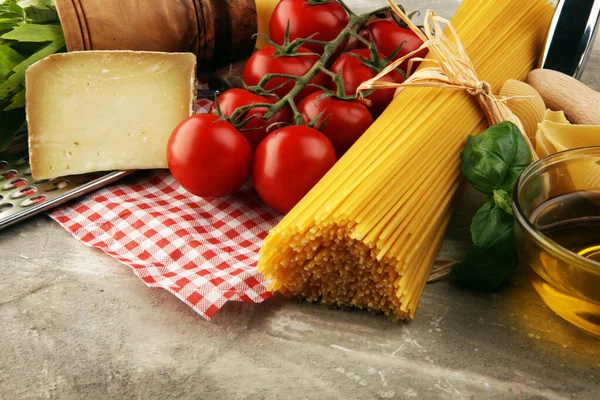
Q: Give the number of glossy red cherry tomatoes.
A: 8